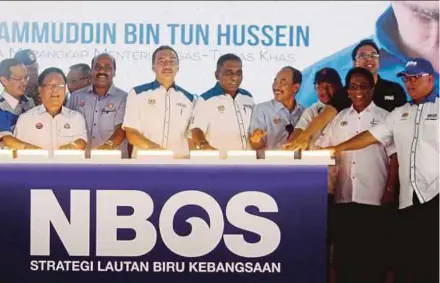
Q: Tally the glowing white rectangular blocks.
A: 9